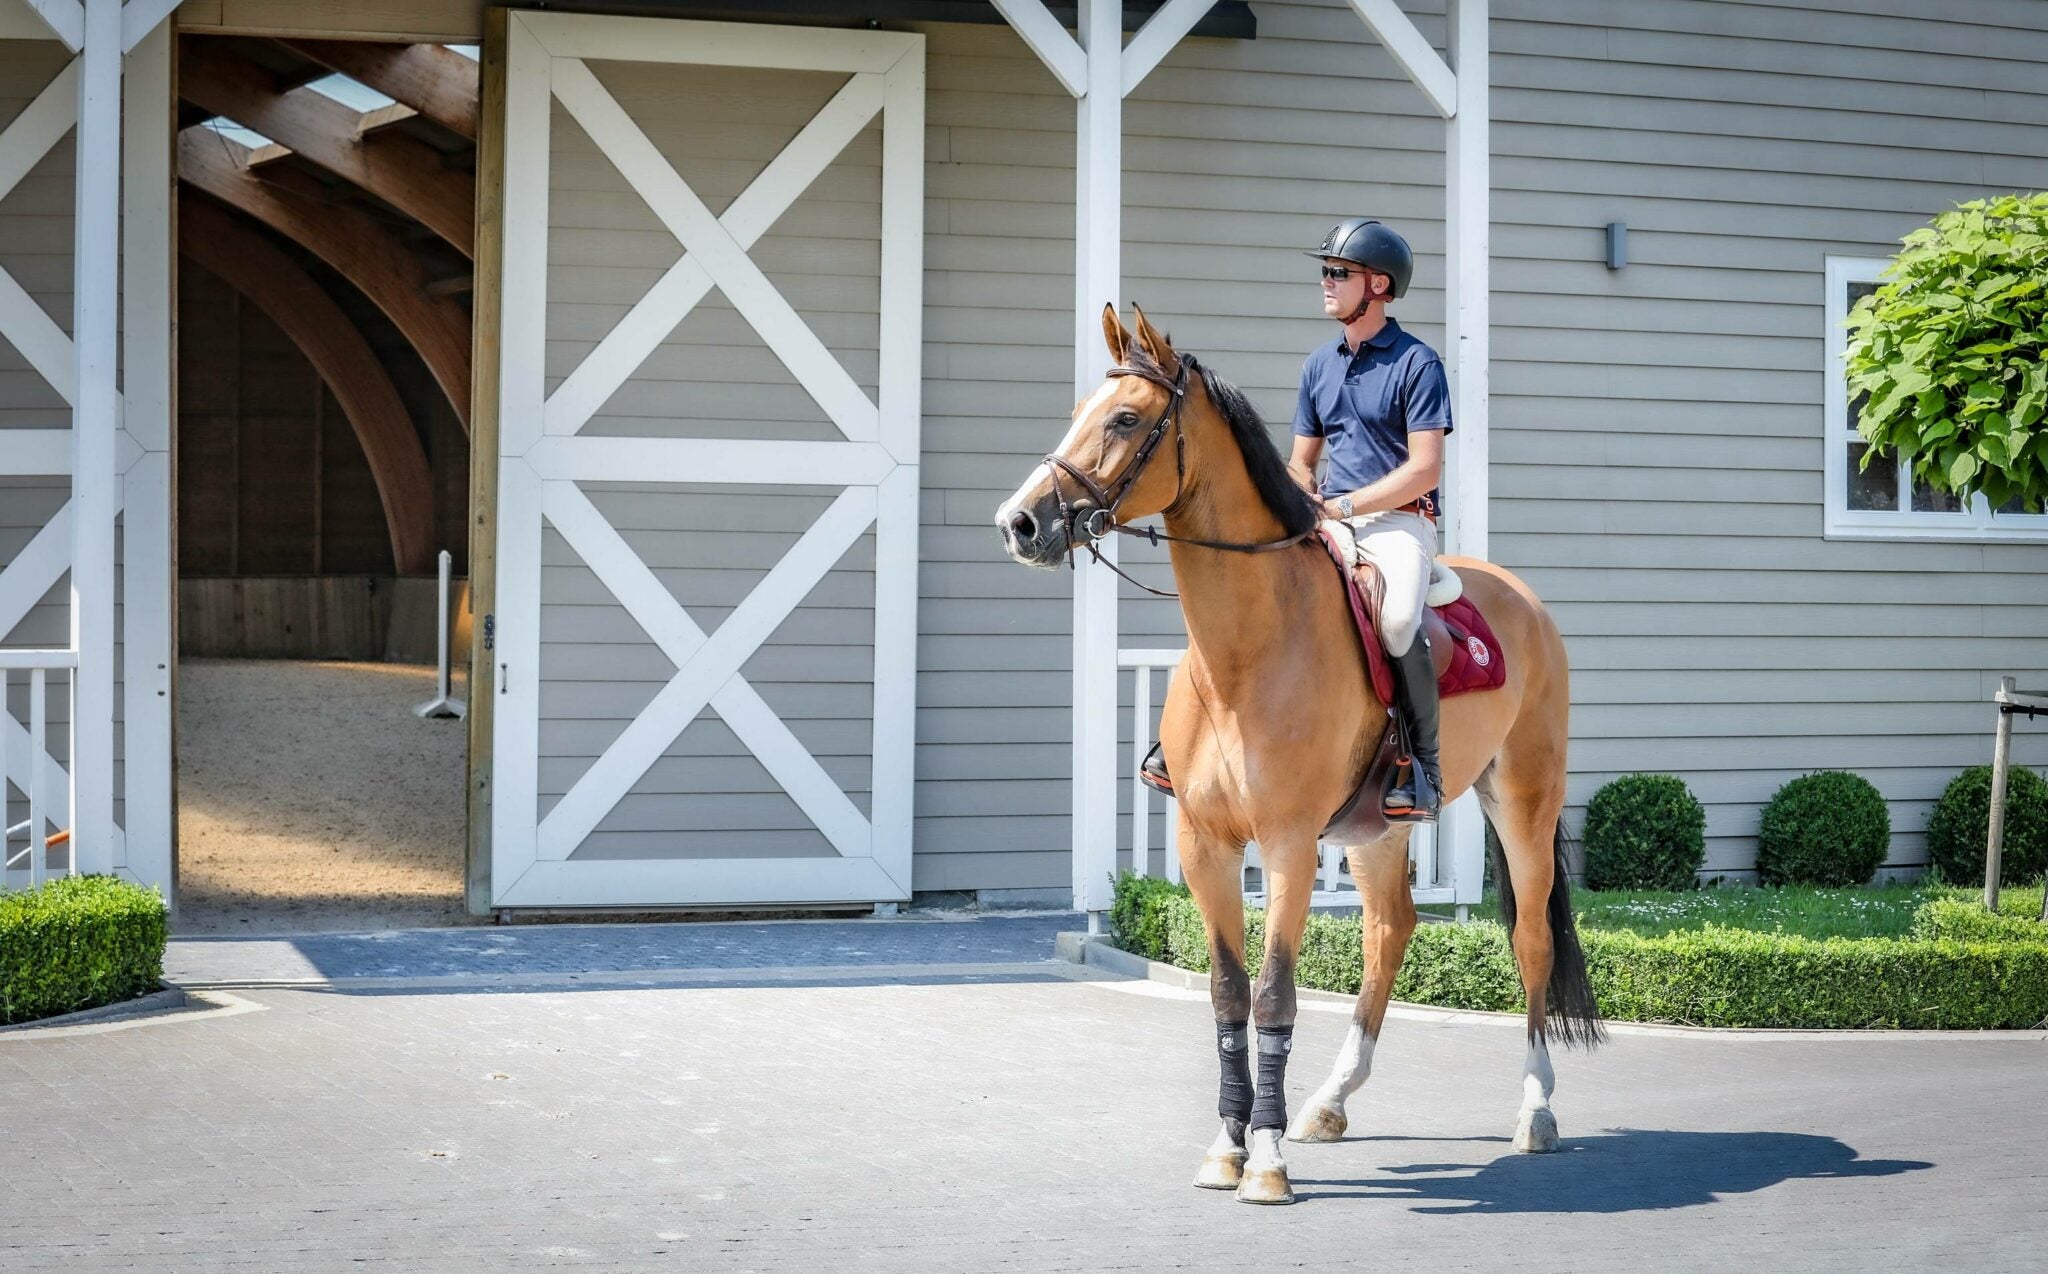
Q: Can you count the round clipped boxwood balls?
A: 3